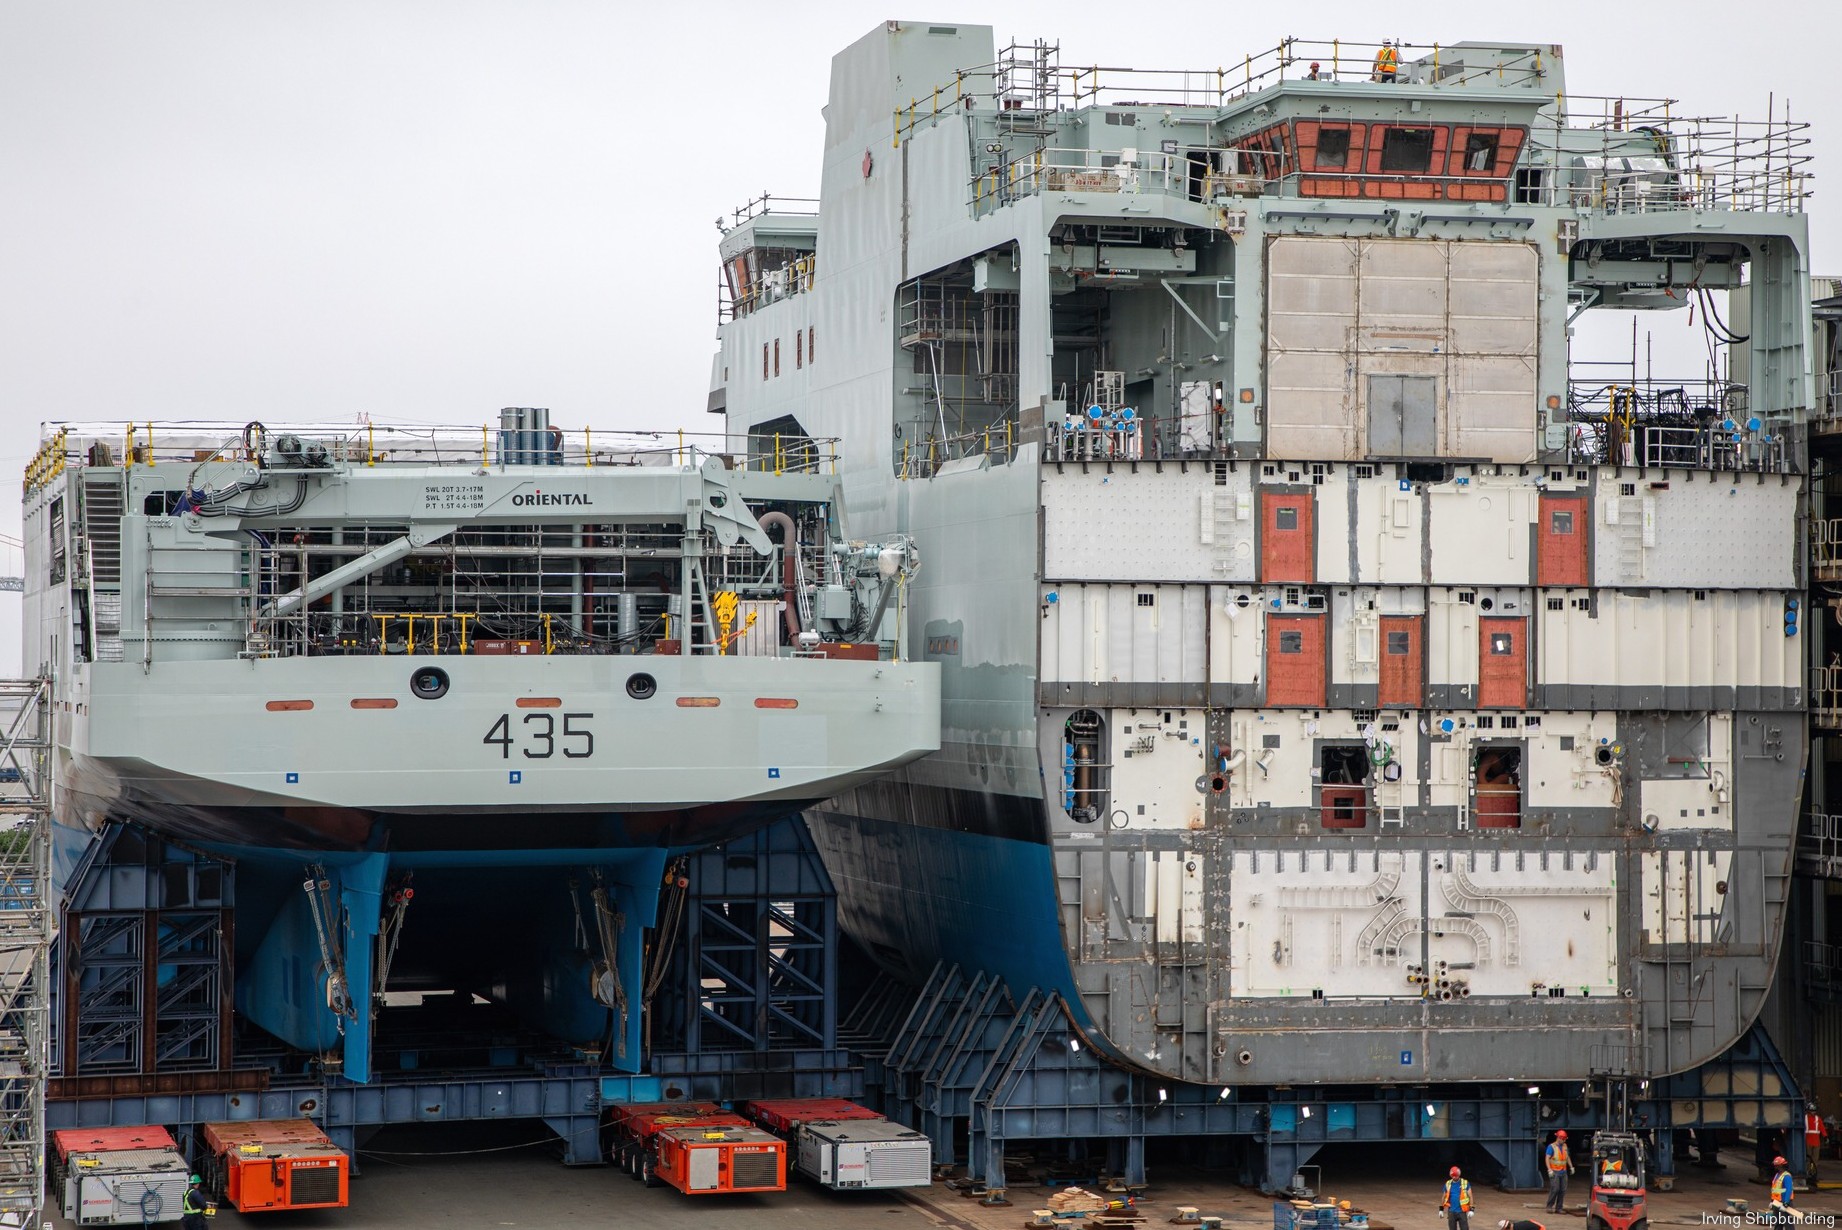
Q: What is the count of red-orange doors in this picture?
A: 5